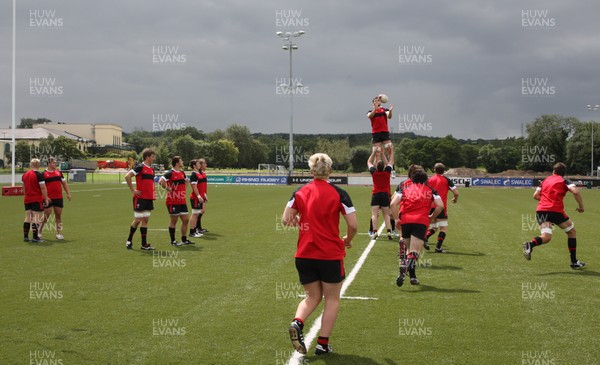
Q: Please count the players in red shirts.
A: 13